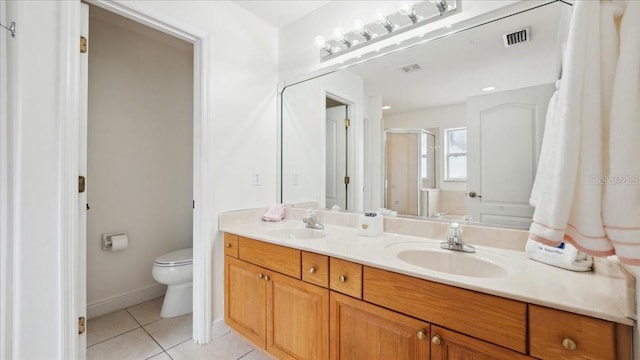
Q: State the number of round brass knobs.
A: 8